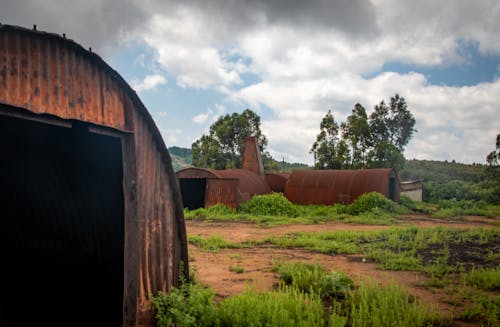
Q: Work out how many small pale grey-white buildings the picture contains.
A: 1